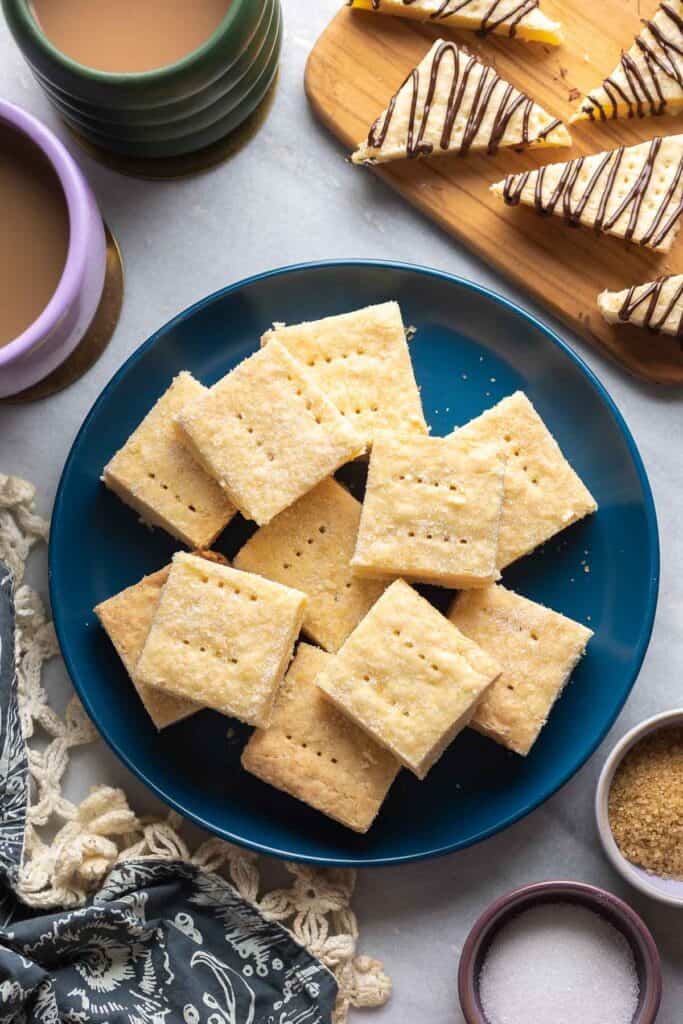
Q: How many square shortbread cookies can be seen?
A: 11